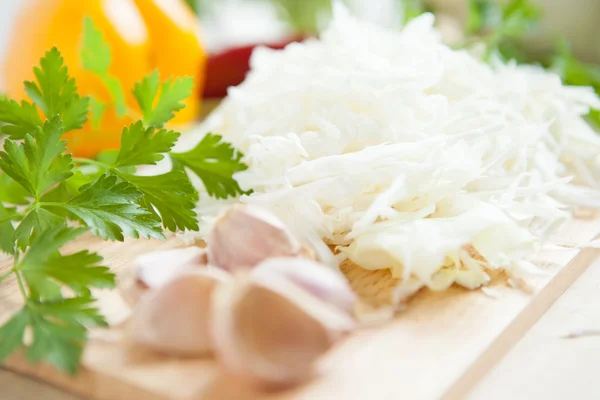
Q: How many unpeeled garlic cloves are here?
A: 5